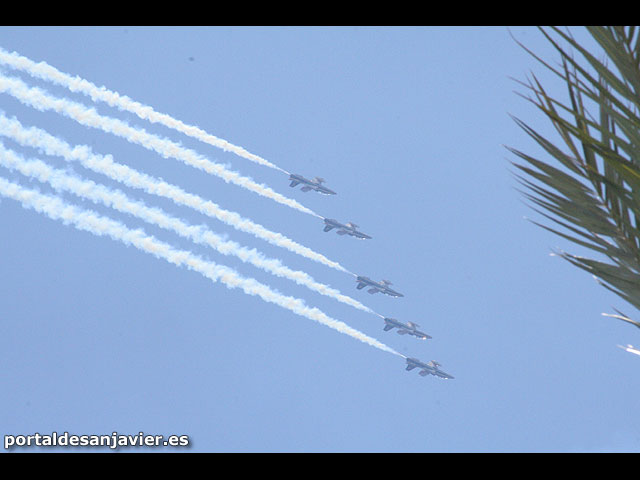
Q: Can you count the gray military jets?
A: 5